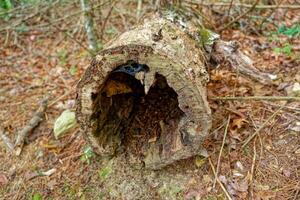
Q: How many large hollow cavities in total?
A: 1